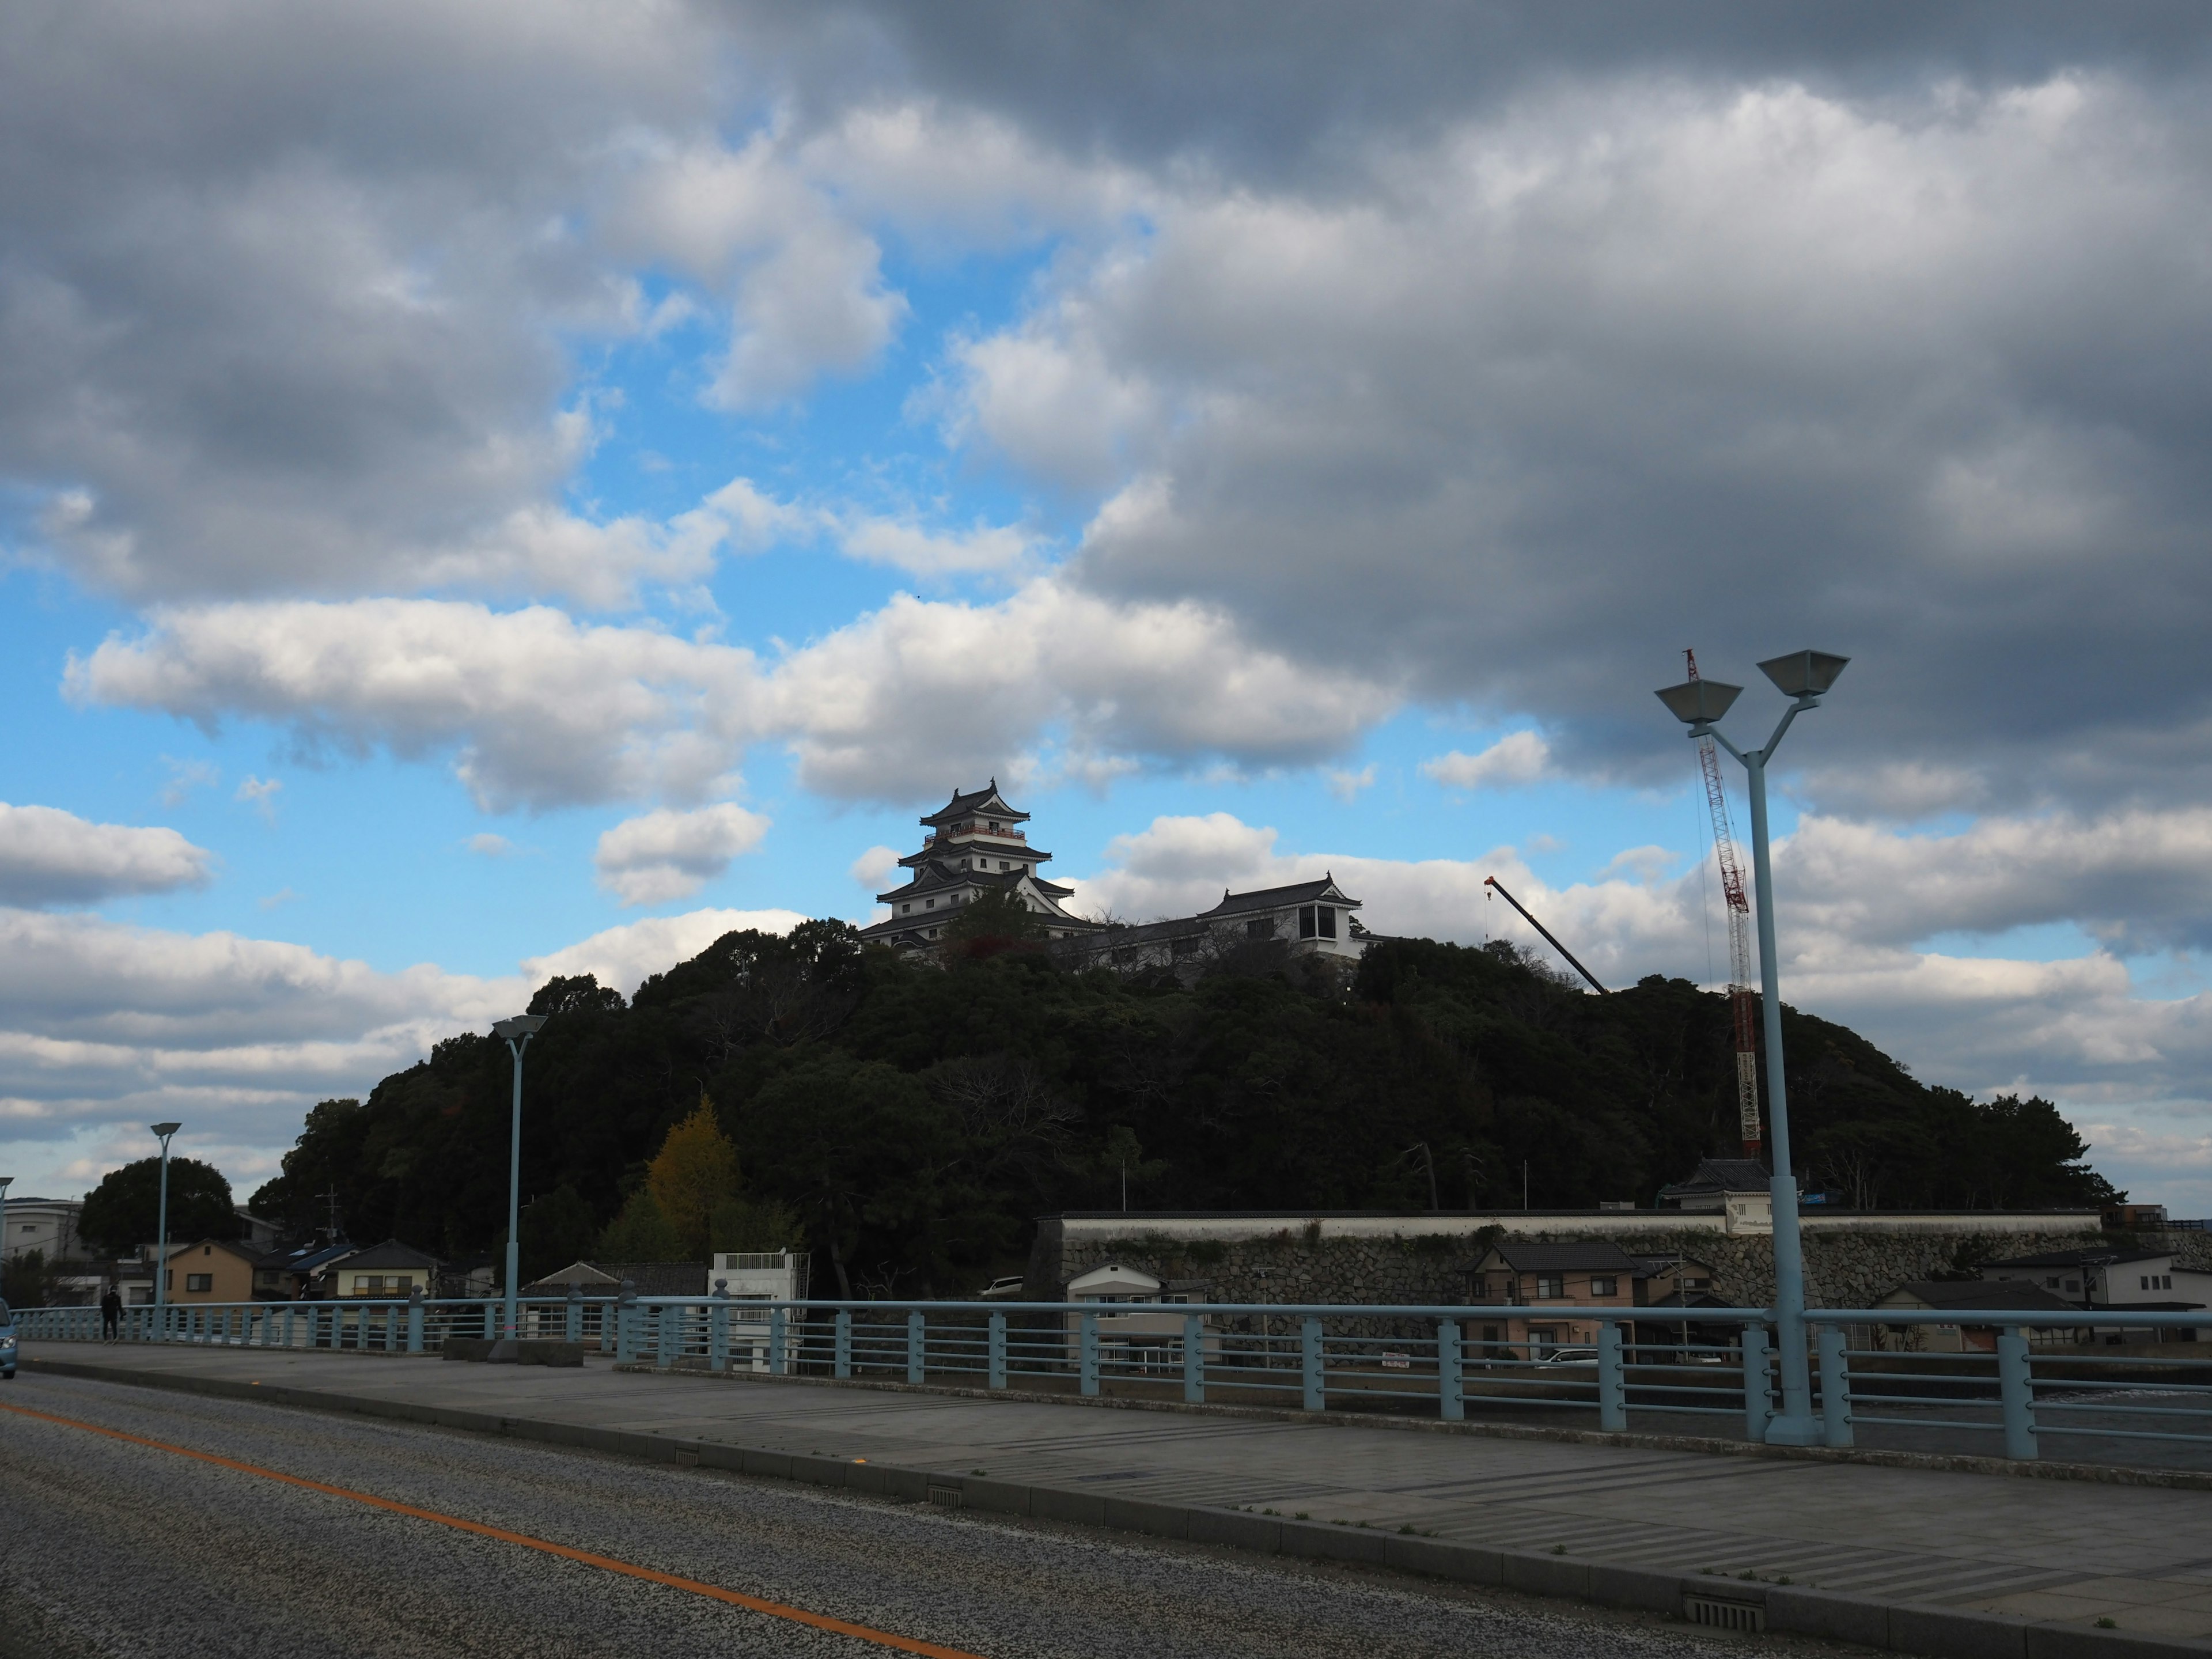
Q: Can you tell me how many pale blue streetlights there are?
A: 4